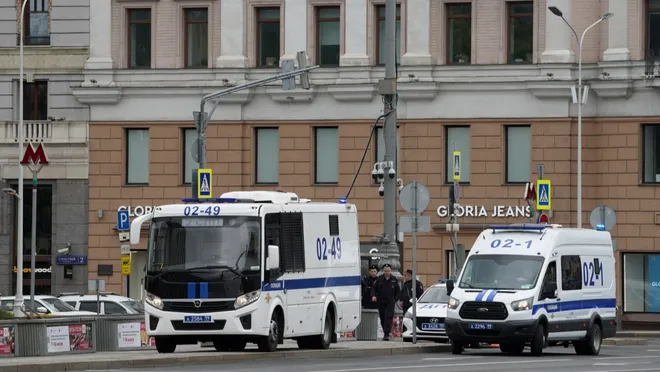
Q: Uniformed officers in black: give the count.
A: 3